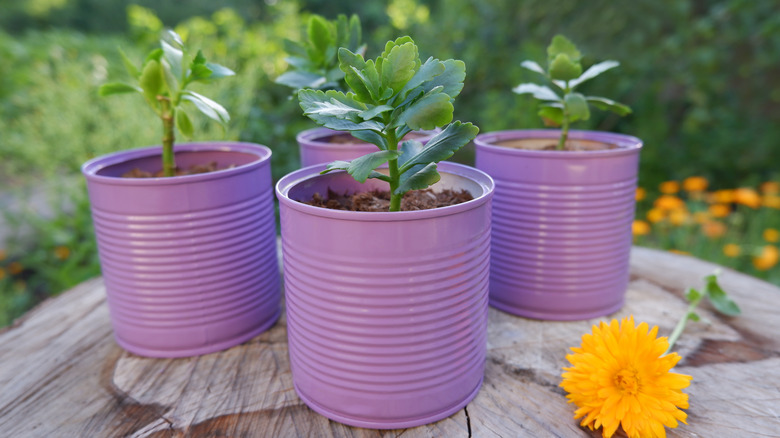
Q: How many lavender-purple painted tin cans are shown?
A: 4